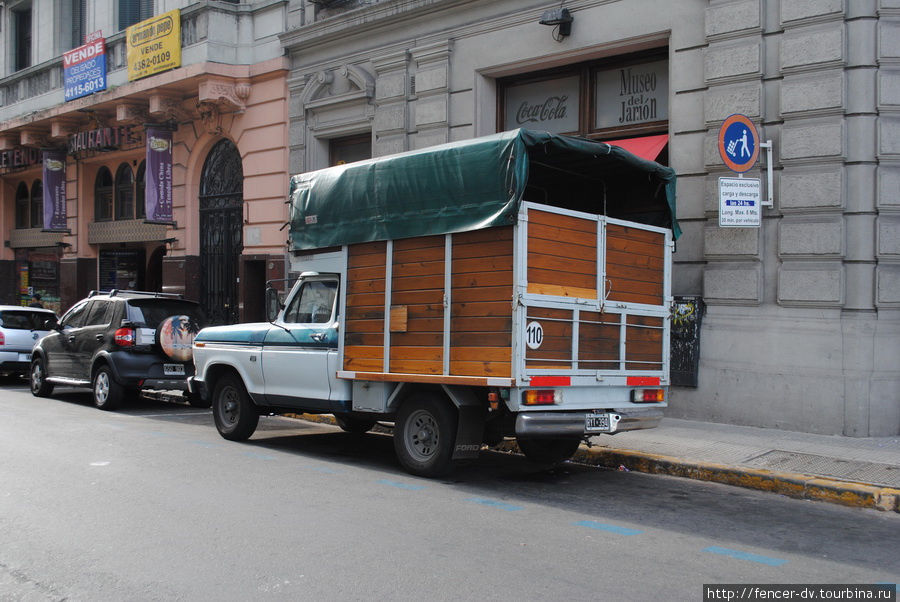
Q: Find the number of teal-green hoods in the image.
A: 1